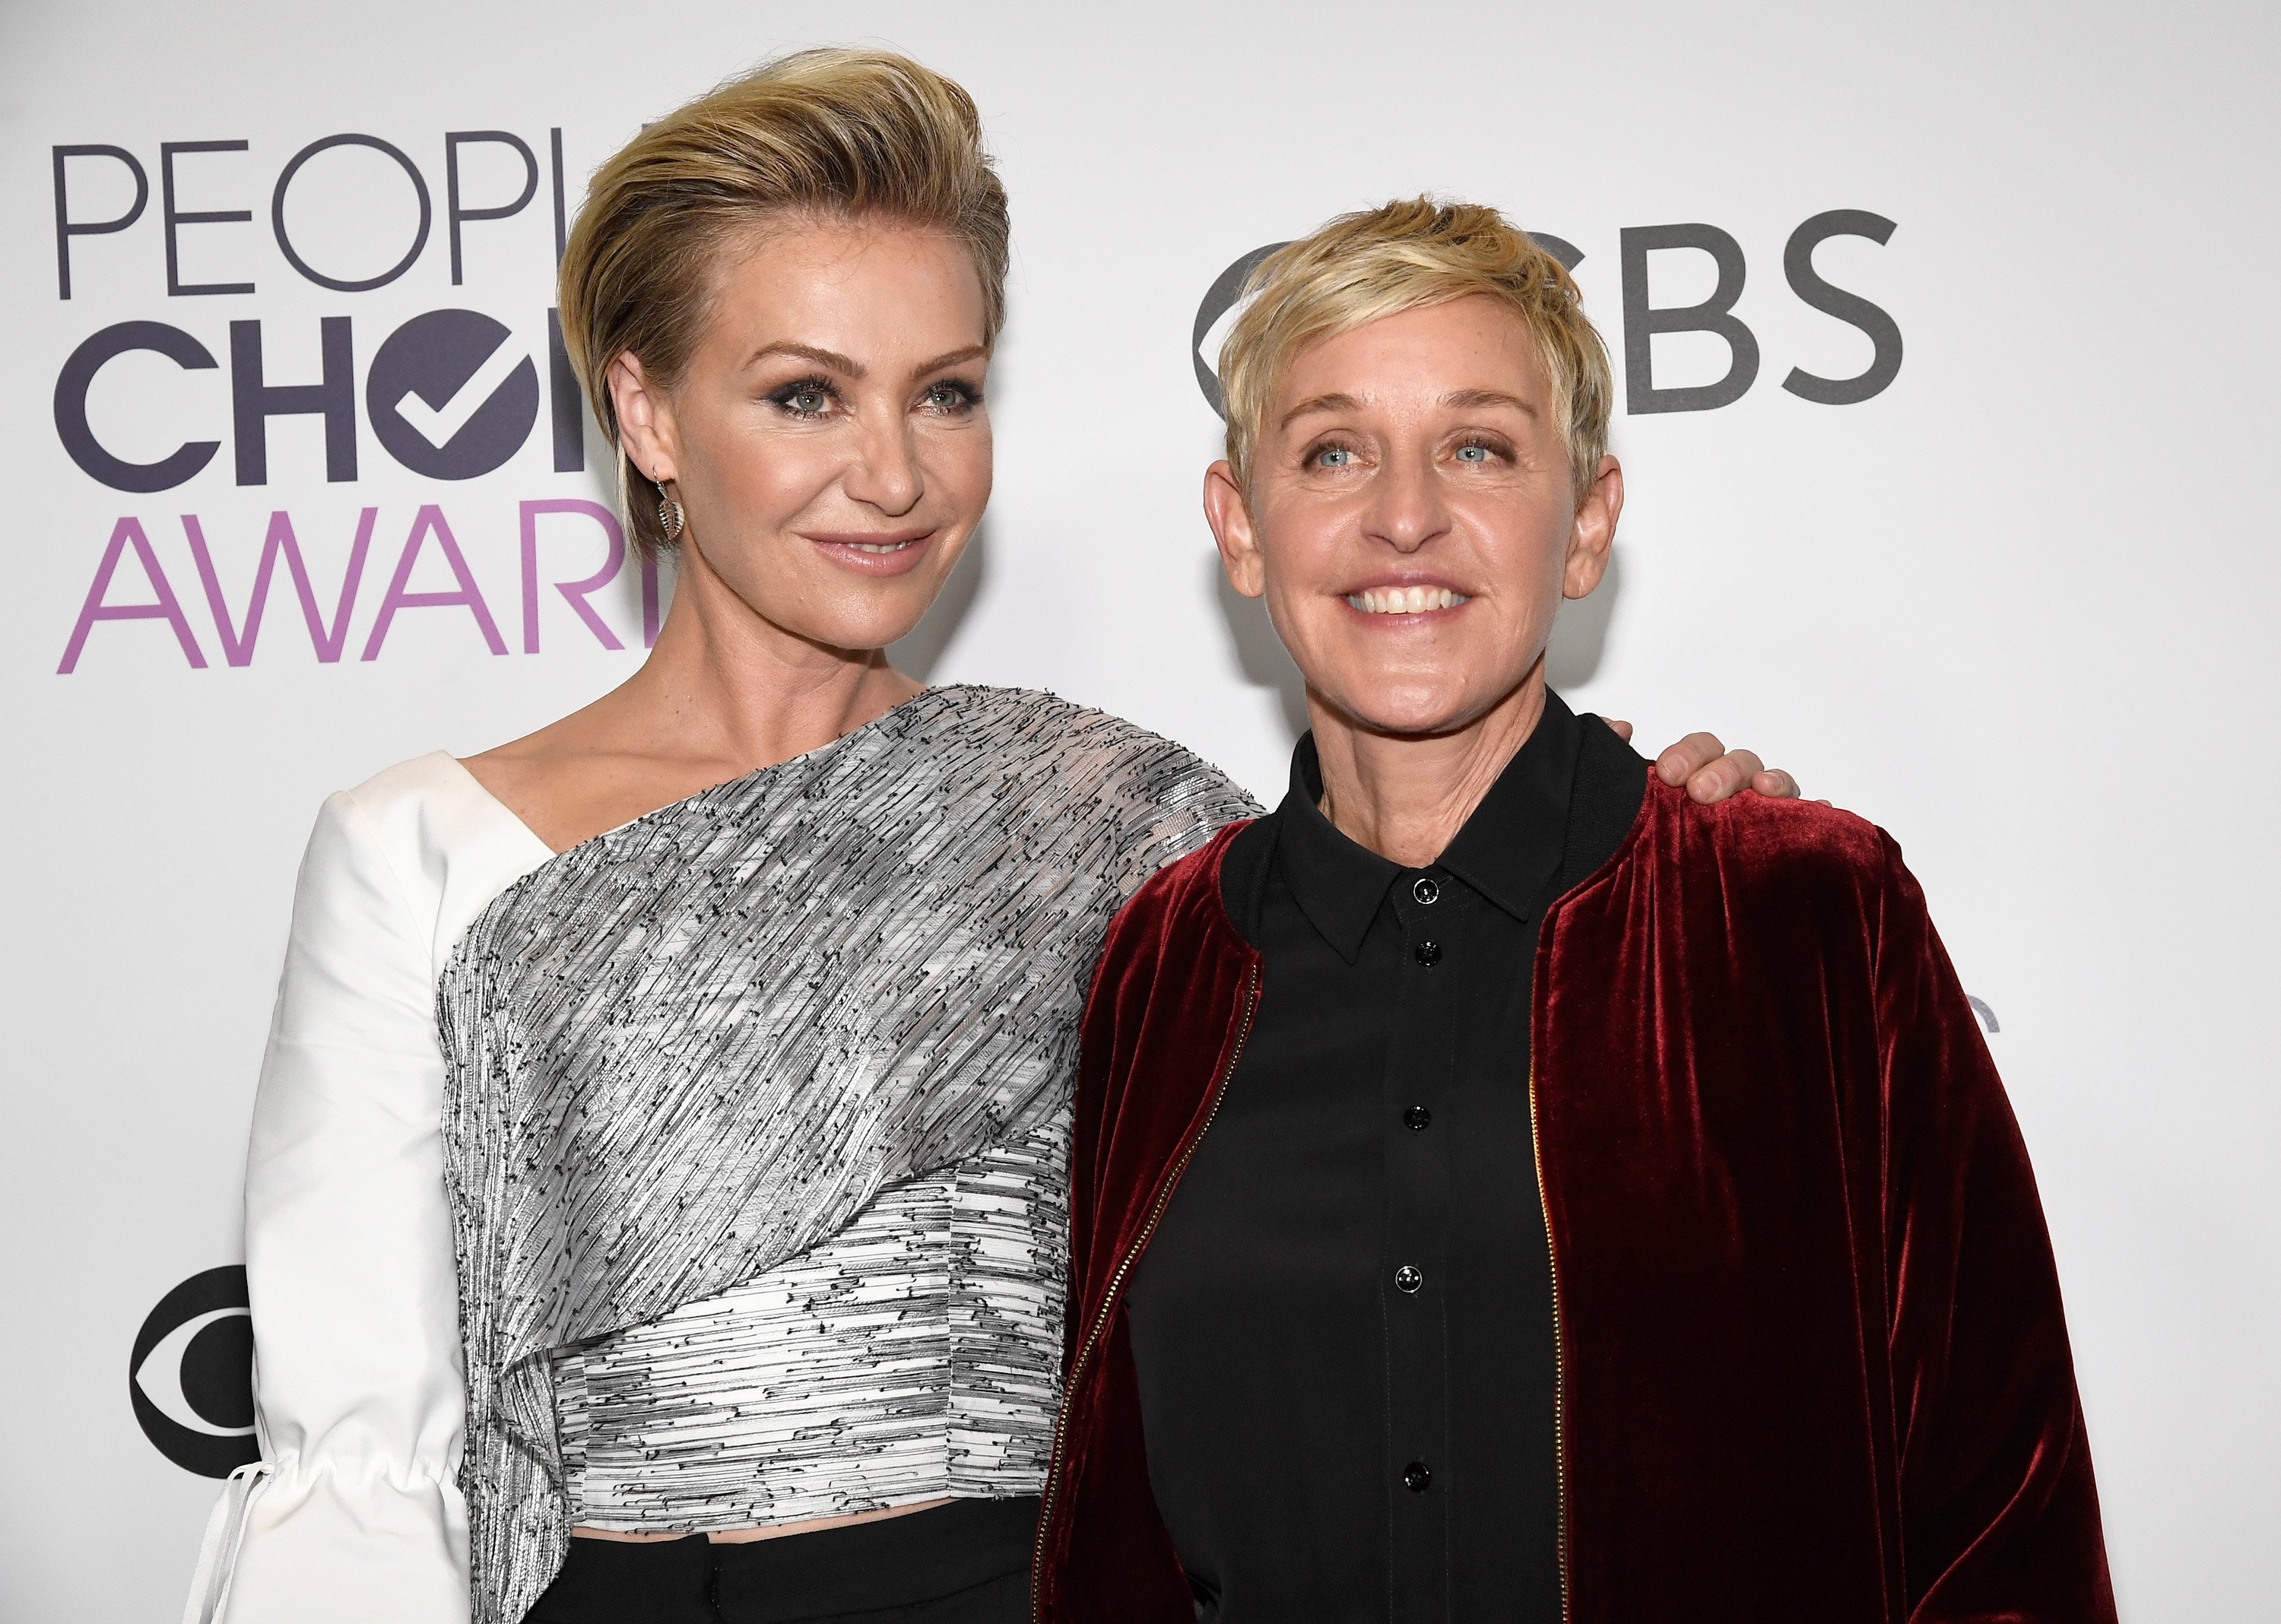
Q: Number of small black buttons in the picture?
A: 5